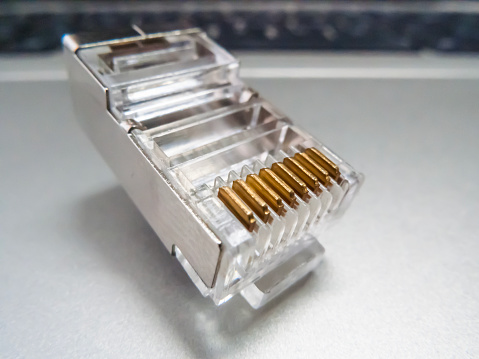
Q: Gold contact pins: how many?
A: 8